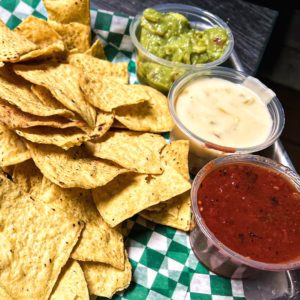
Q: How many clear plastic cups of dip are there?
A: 3